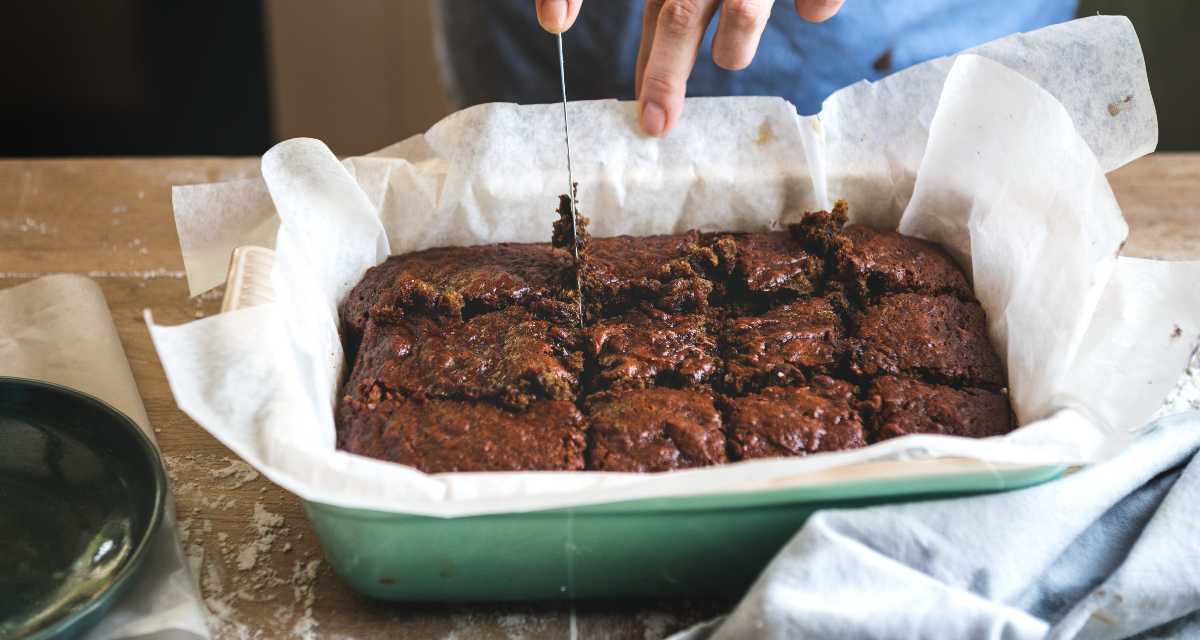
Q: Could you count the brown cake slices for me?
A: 12